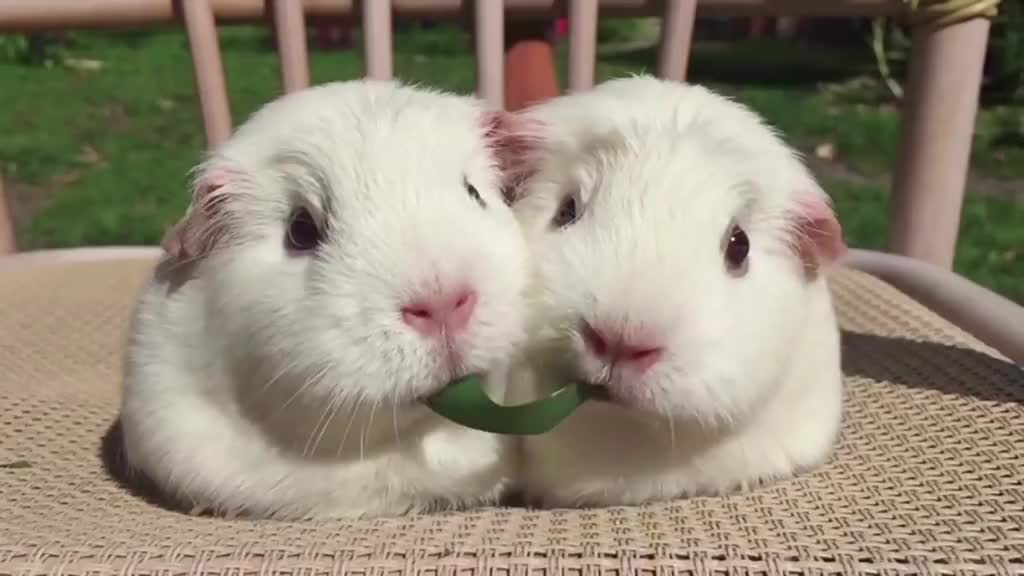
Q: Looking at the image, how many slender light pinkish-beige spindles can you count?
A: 6